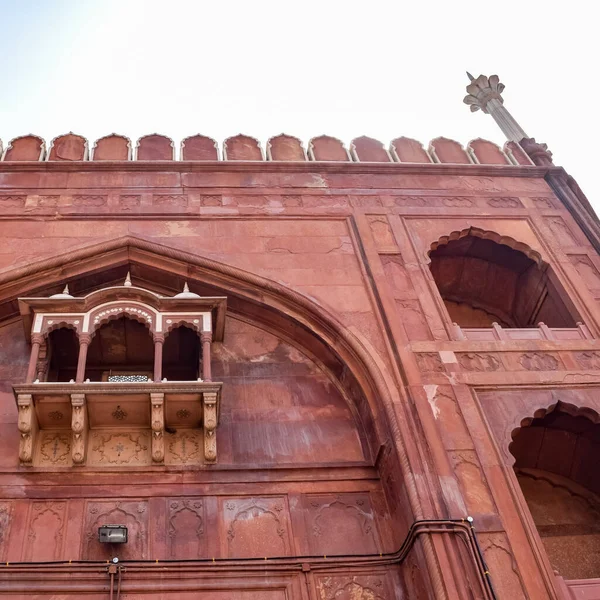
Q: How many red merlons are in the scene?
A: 13